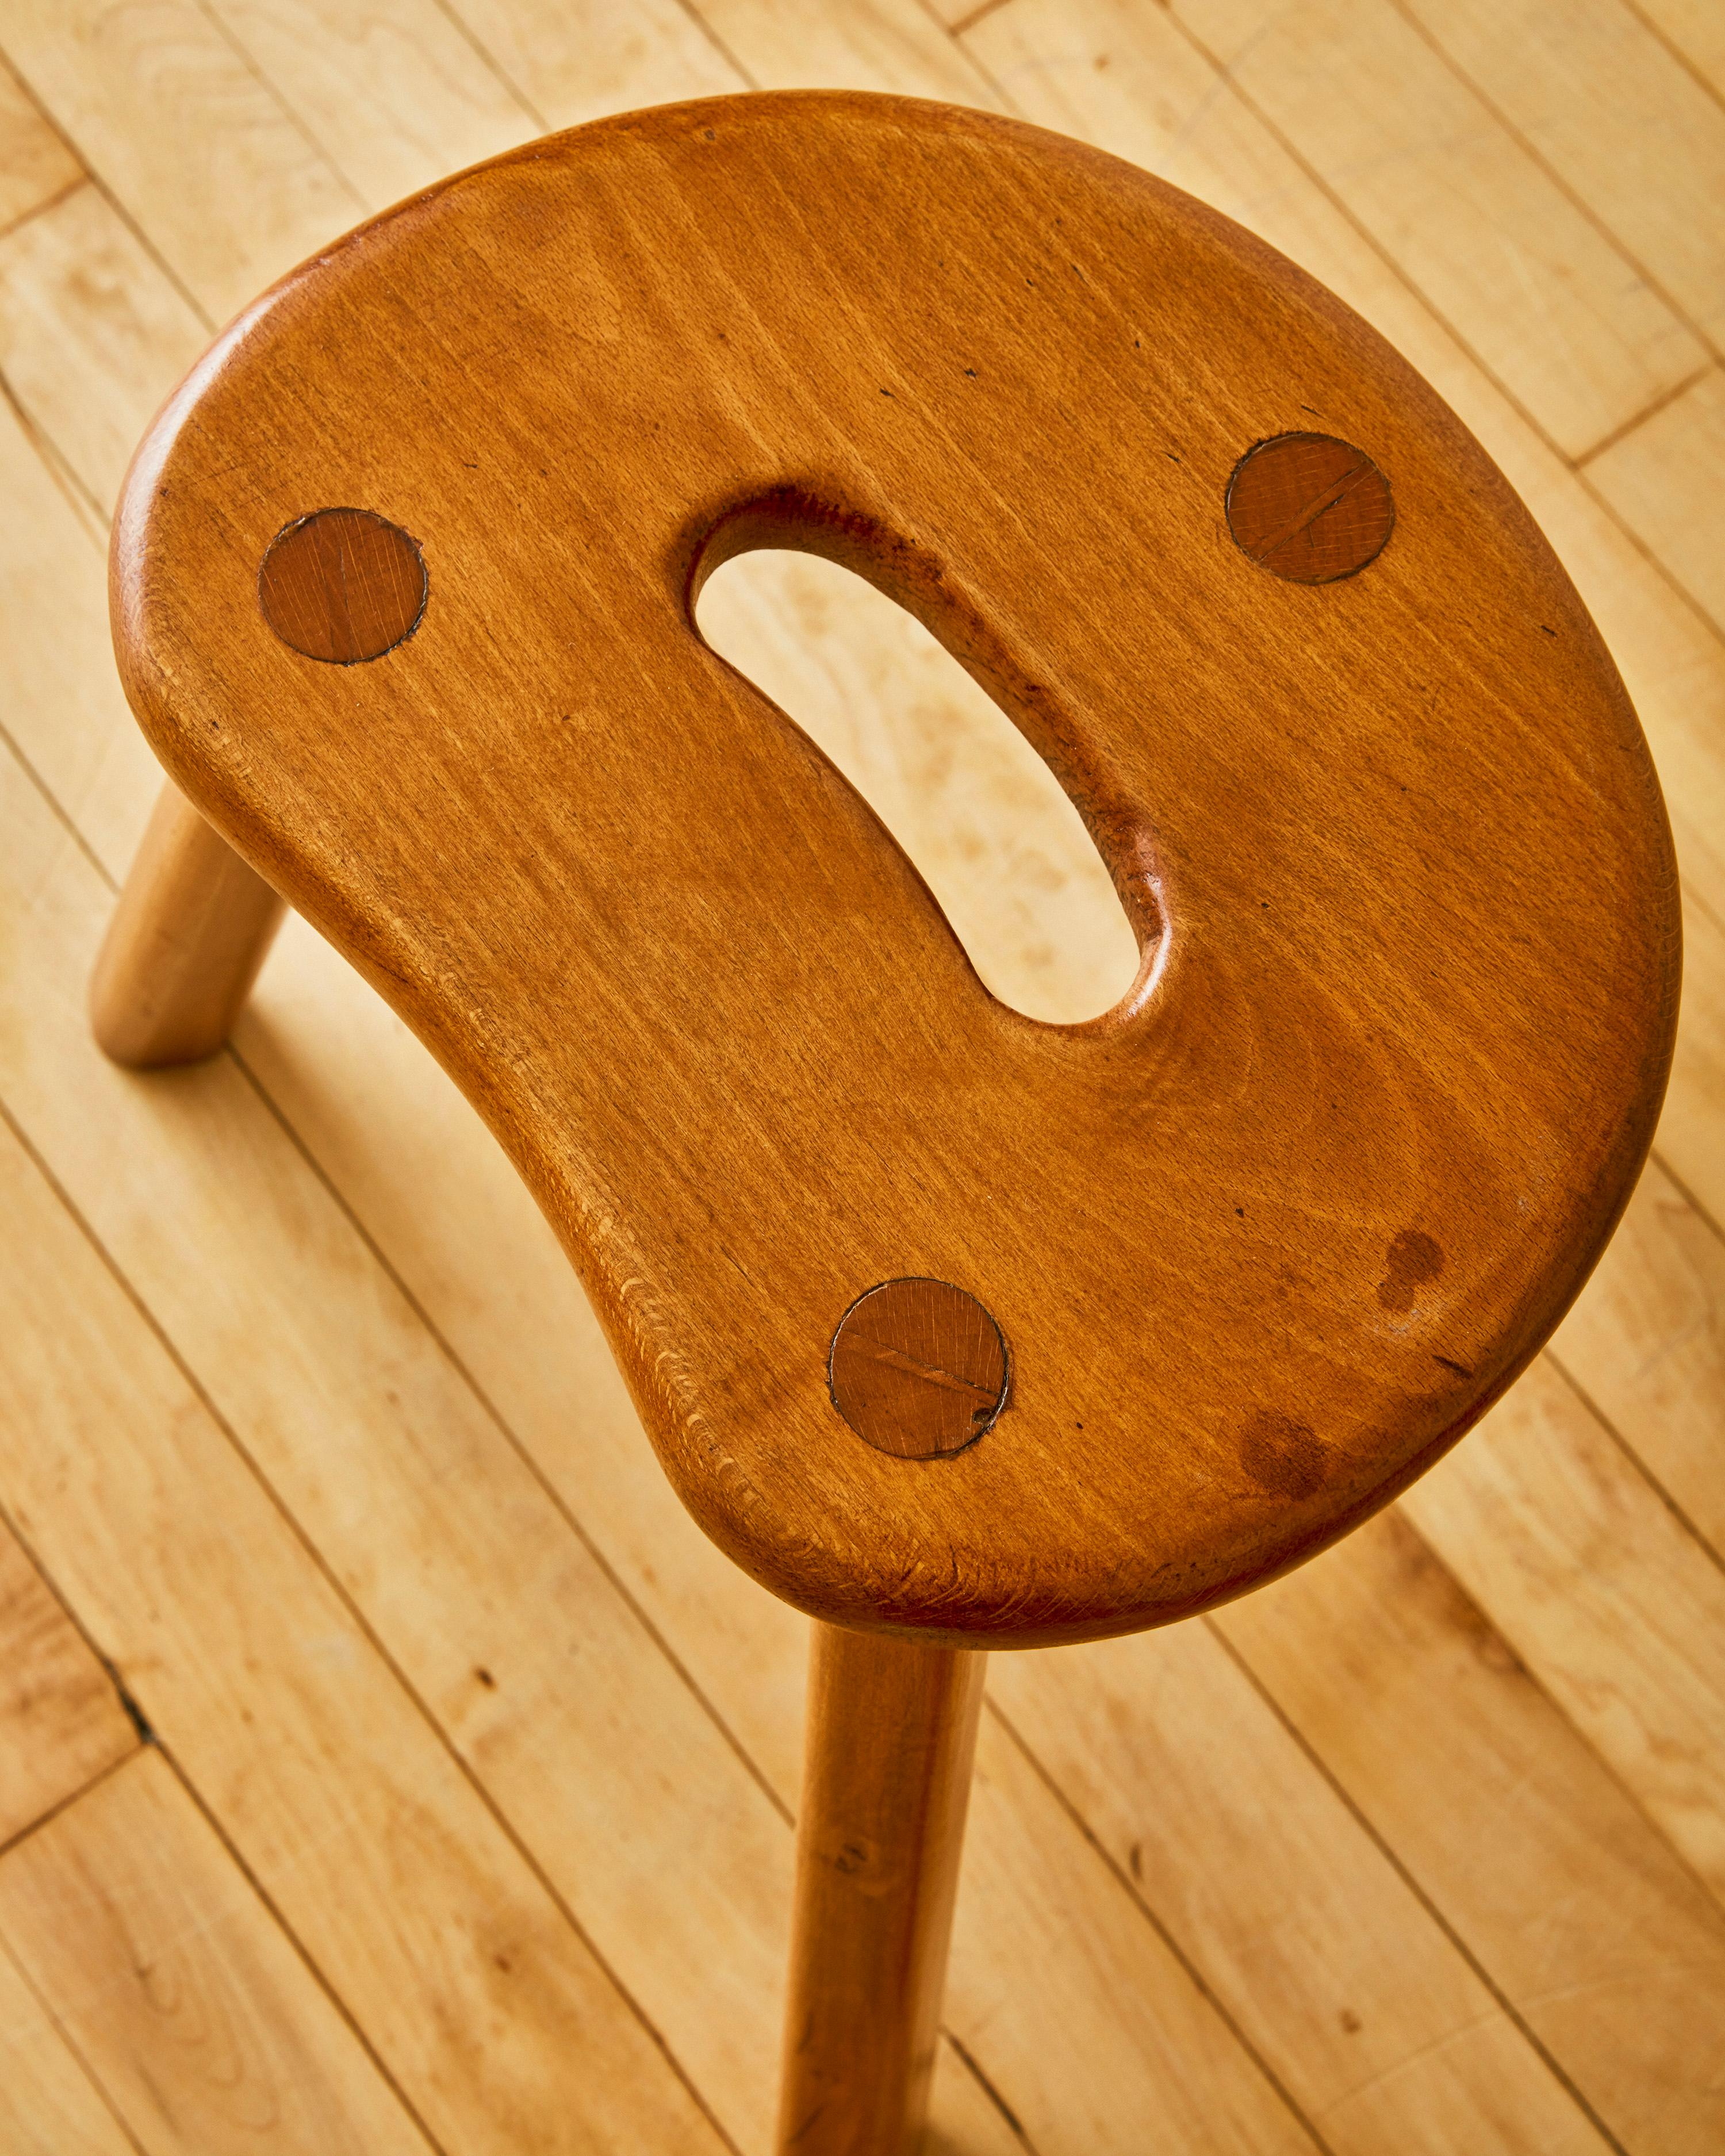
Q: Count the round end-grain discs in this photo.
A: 3